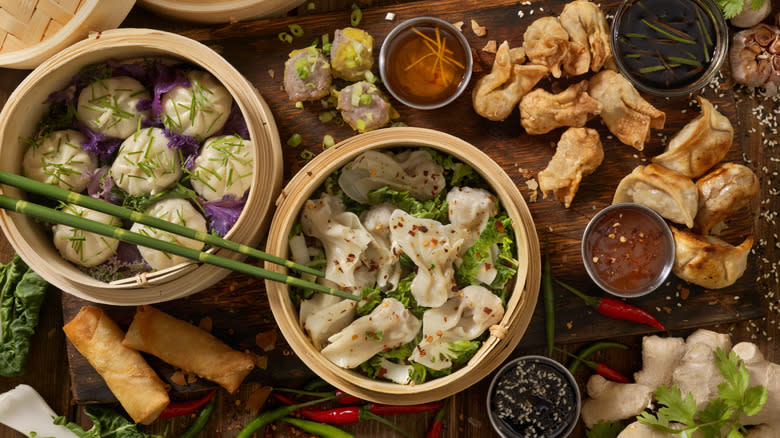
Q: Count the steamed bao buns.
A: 7